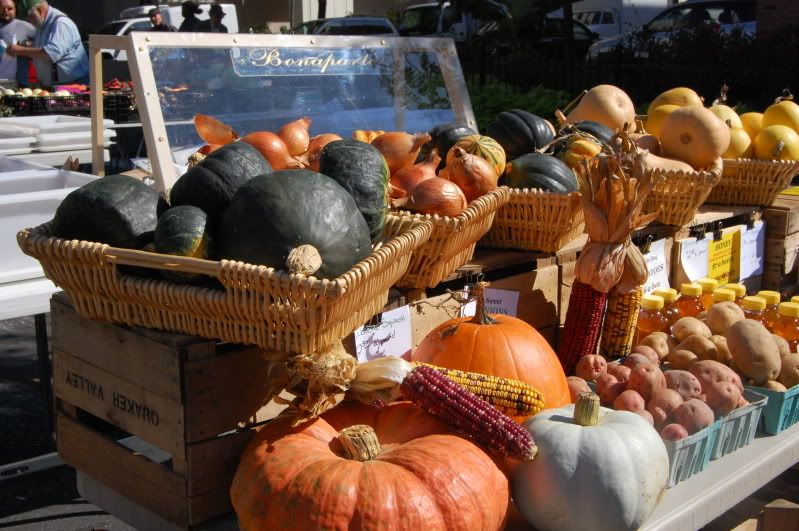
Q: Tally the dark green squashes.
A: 9